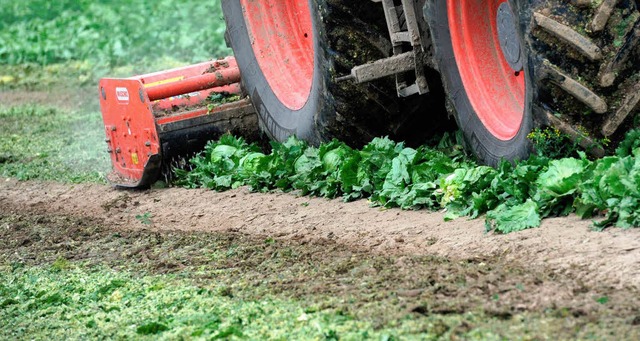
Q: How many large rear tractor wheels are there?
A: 2